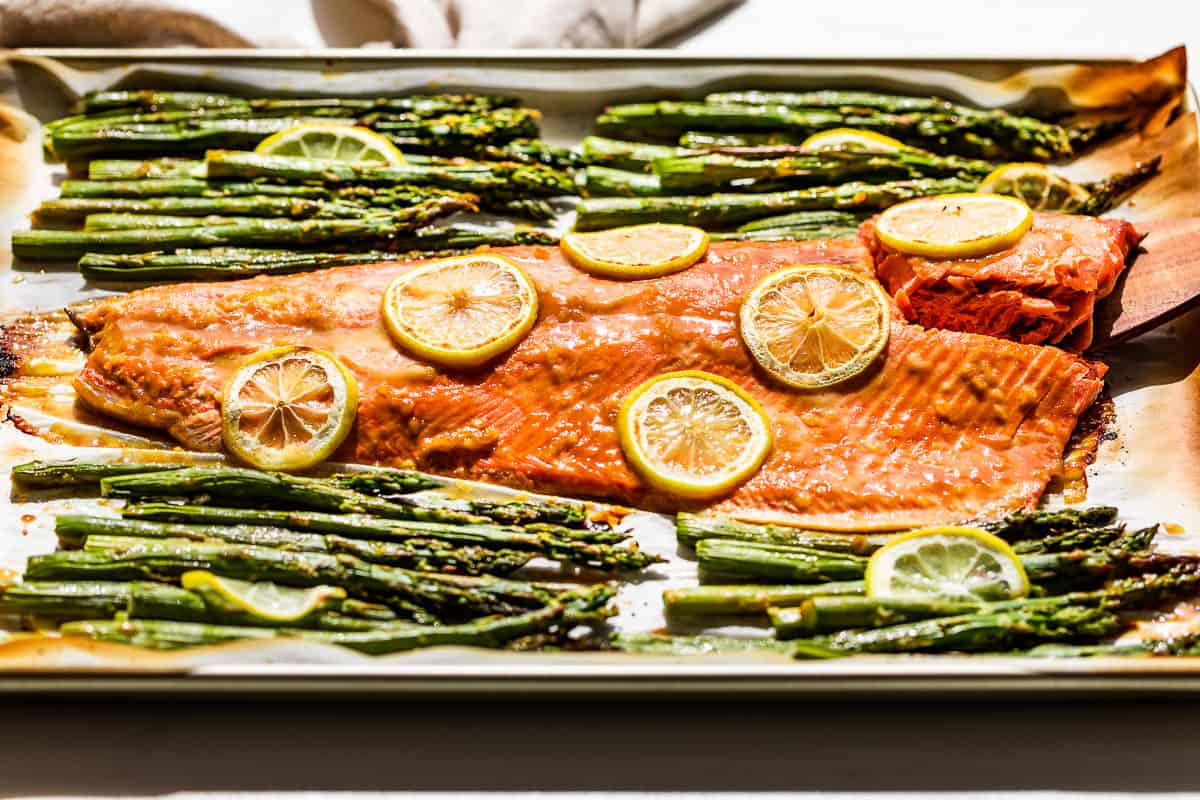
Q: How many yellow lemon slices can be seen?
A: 11